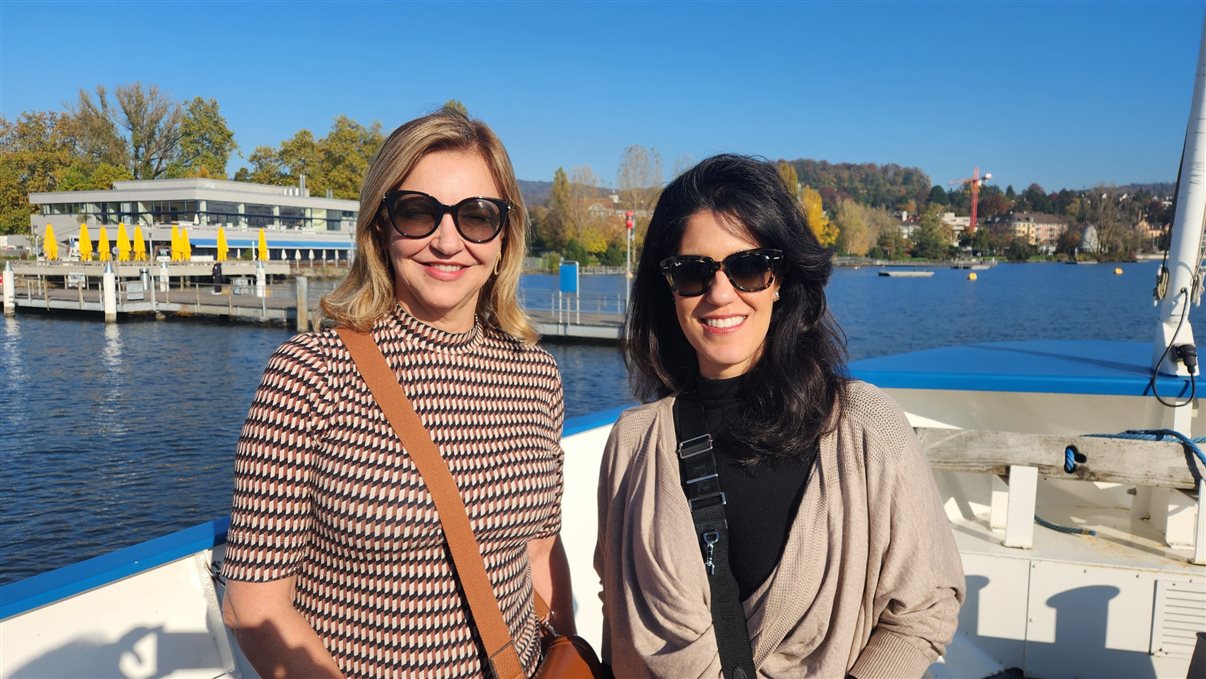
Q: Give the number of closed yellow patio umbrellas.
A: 9